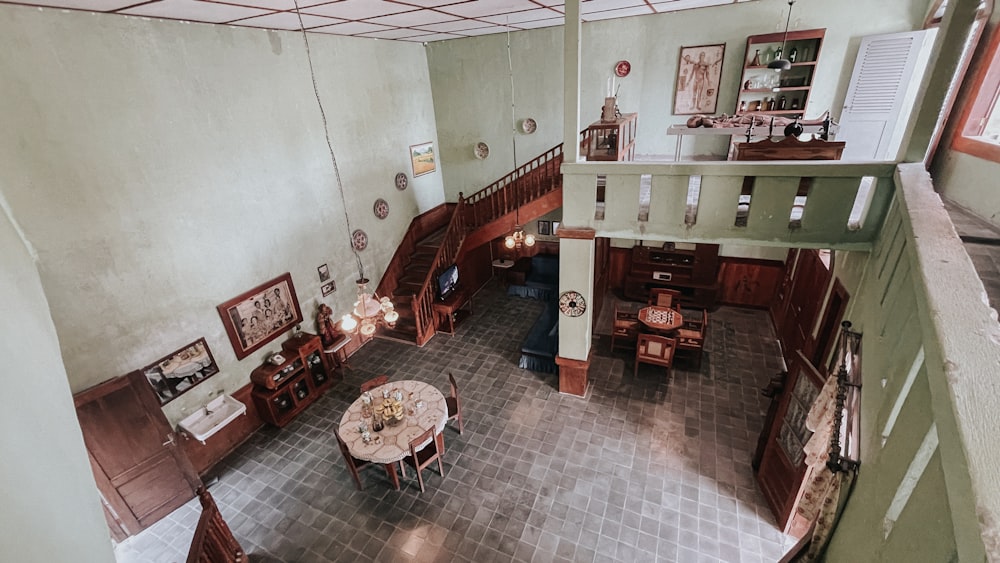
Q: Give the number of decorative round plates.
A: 7